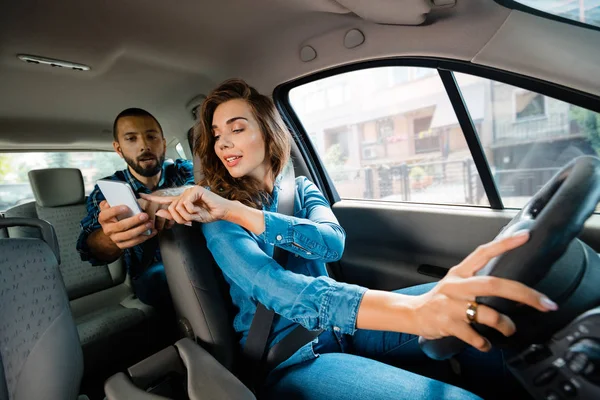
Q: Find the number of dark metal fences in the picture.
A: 1